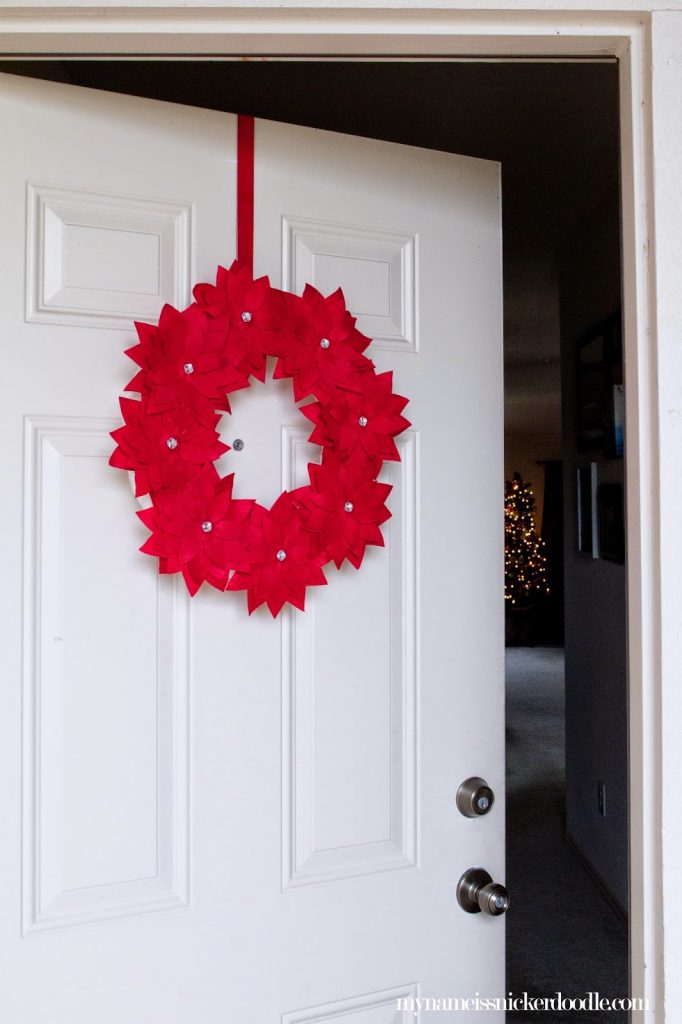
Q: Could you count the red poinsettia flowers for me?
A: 8